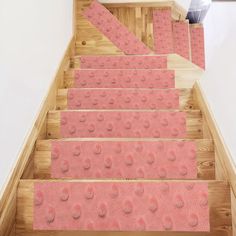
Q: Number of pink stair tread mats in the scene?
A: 10